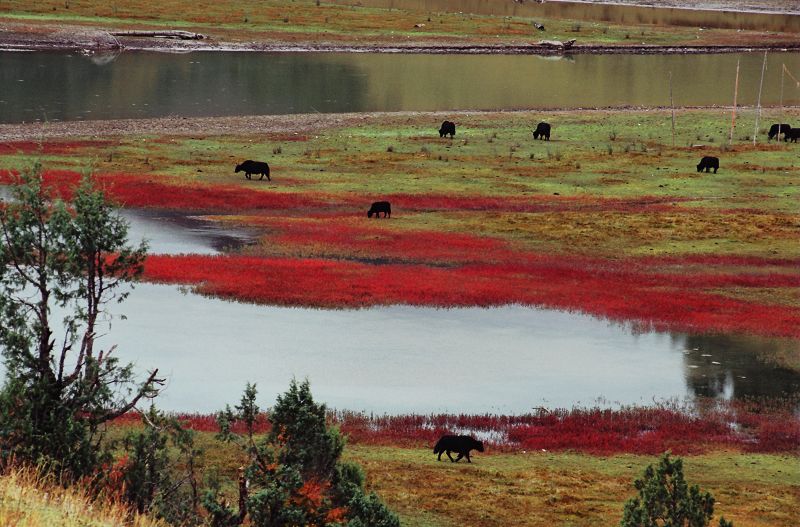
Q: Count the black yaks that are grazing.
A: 8